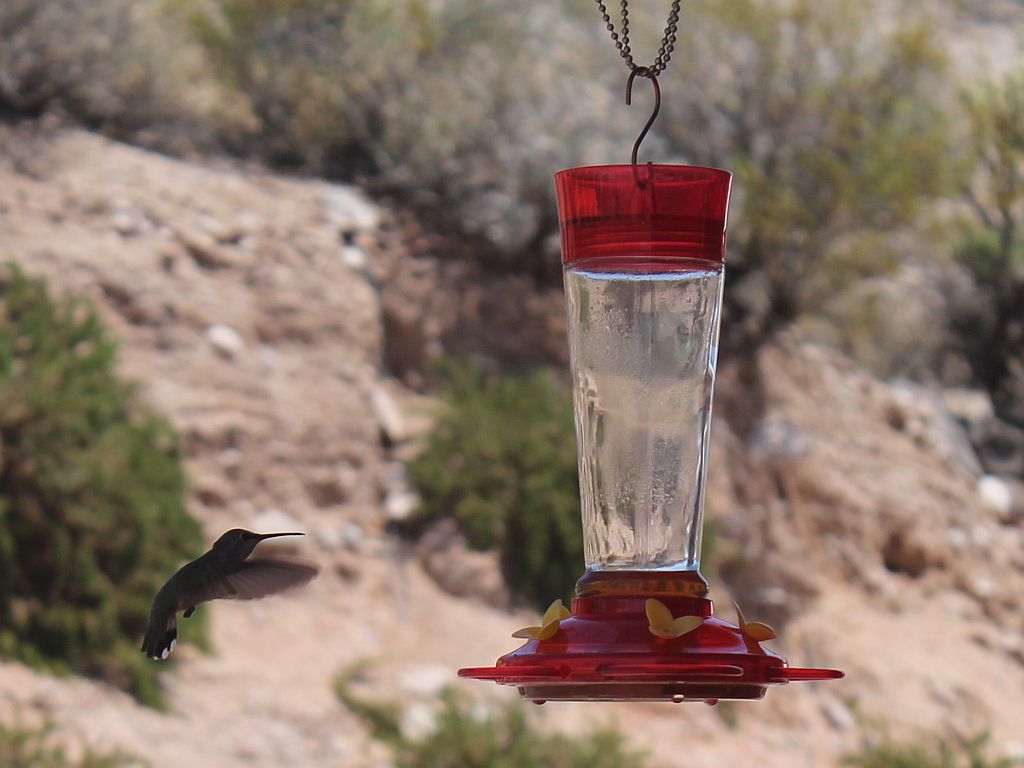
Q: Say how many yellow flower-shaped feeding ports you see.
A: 3